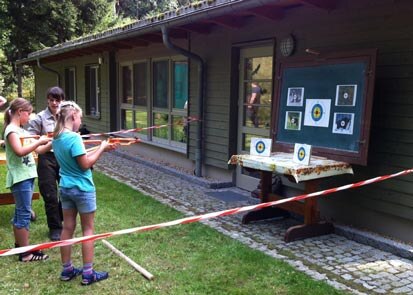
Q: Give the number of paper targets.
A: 7